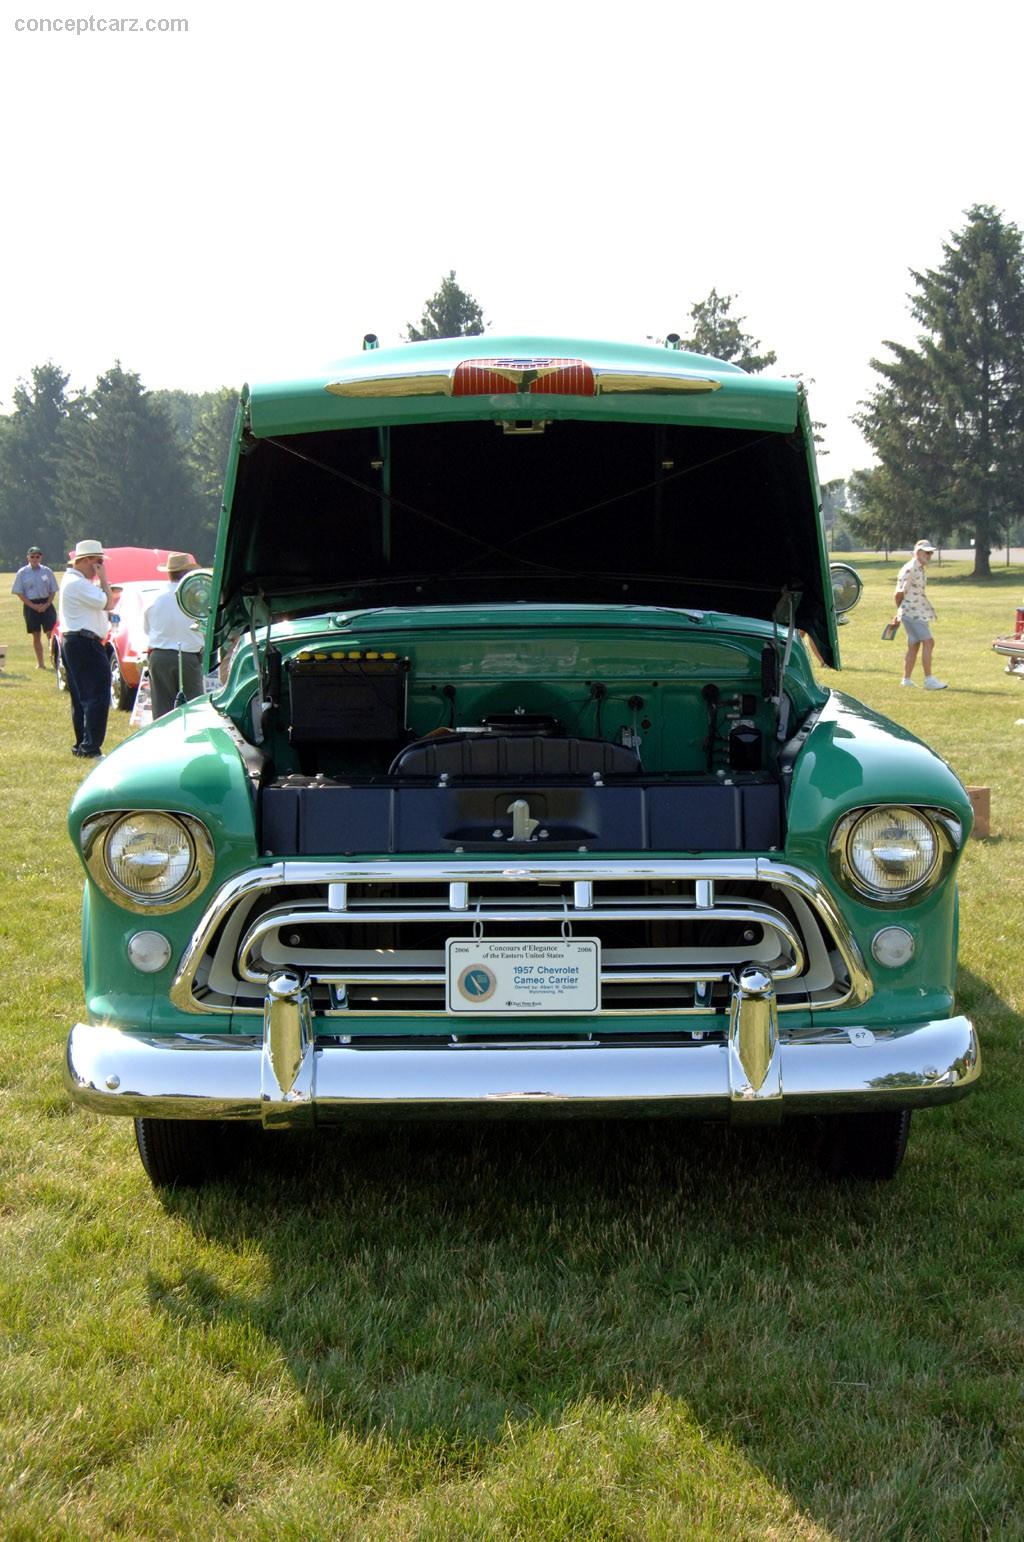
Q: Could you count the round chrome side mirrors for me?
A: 2